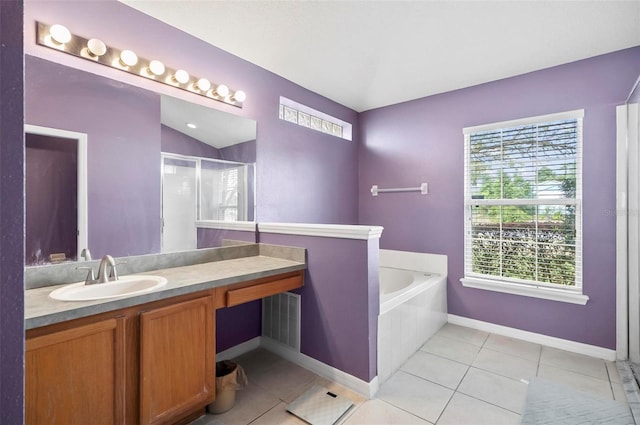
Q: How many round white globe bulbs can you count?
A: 8